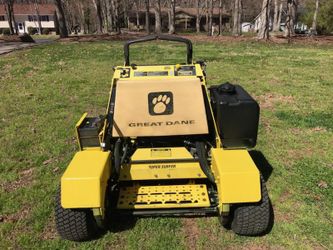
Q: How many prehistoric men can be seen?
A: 0